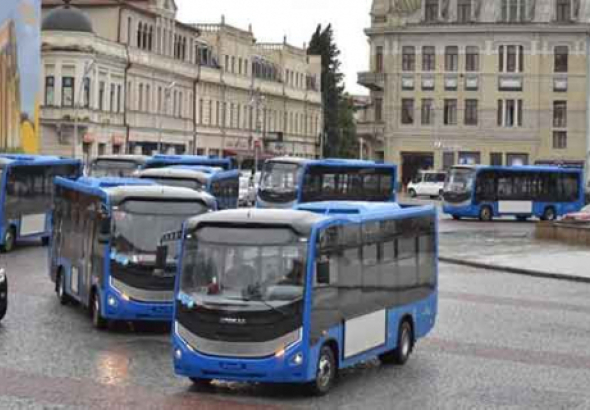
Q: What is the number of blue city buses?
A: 7